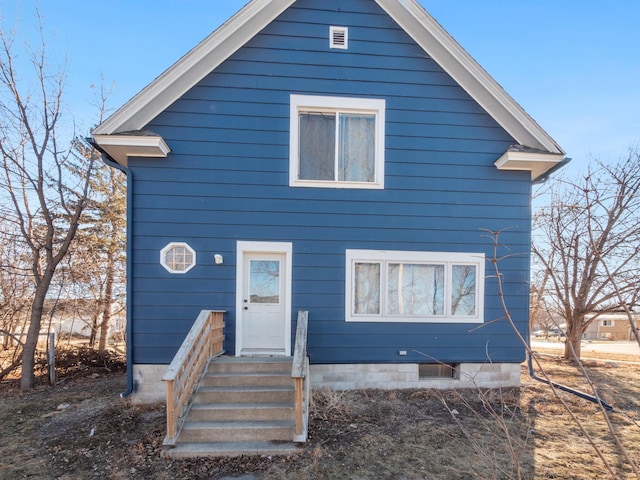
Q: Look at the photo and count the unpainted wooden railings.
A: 2